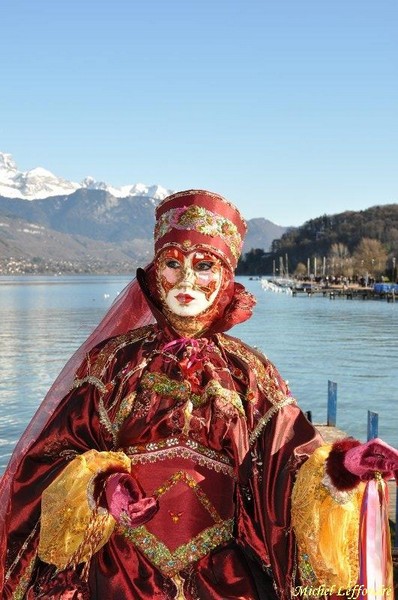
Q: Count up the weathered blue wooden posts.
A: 2